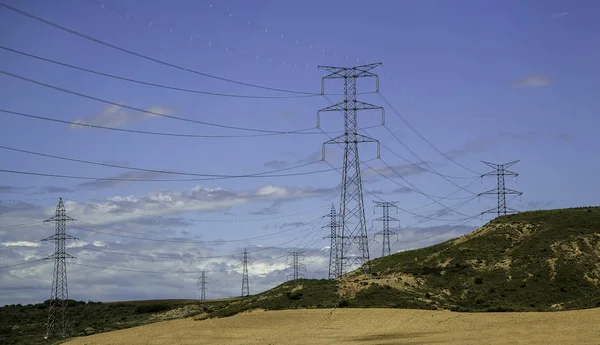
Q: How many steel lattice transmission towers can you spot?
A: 8